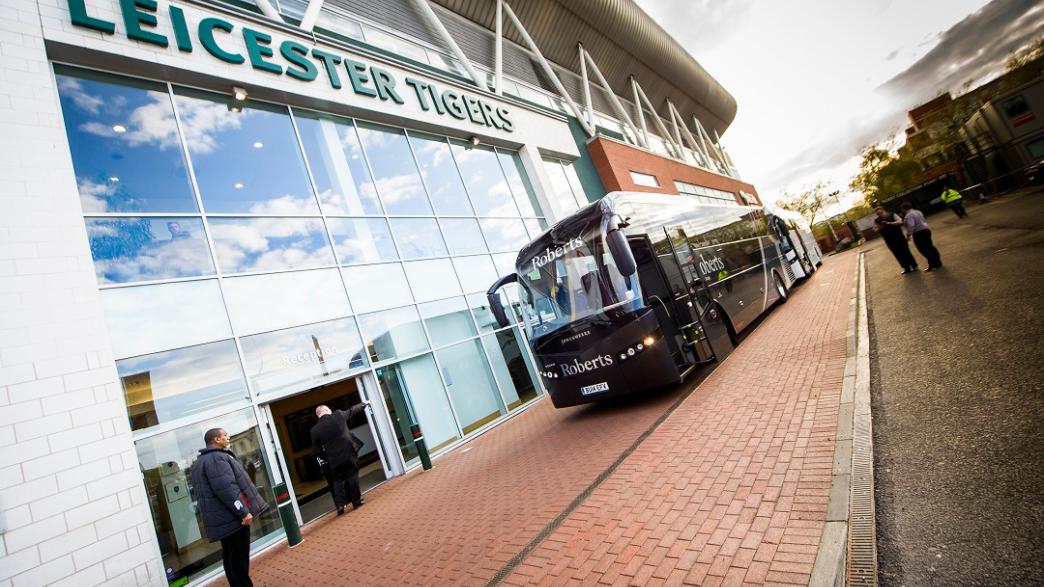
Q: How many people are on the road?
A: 3